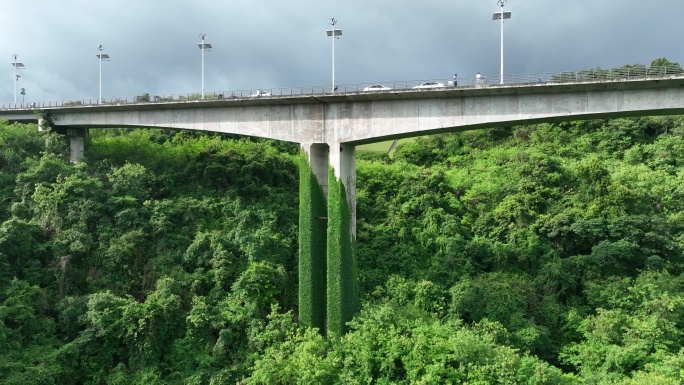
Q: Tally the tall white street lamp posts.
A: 5